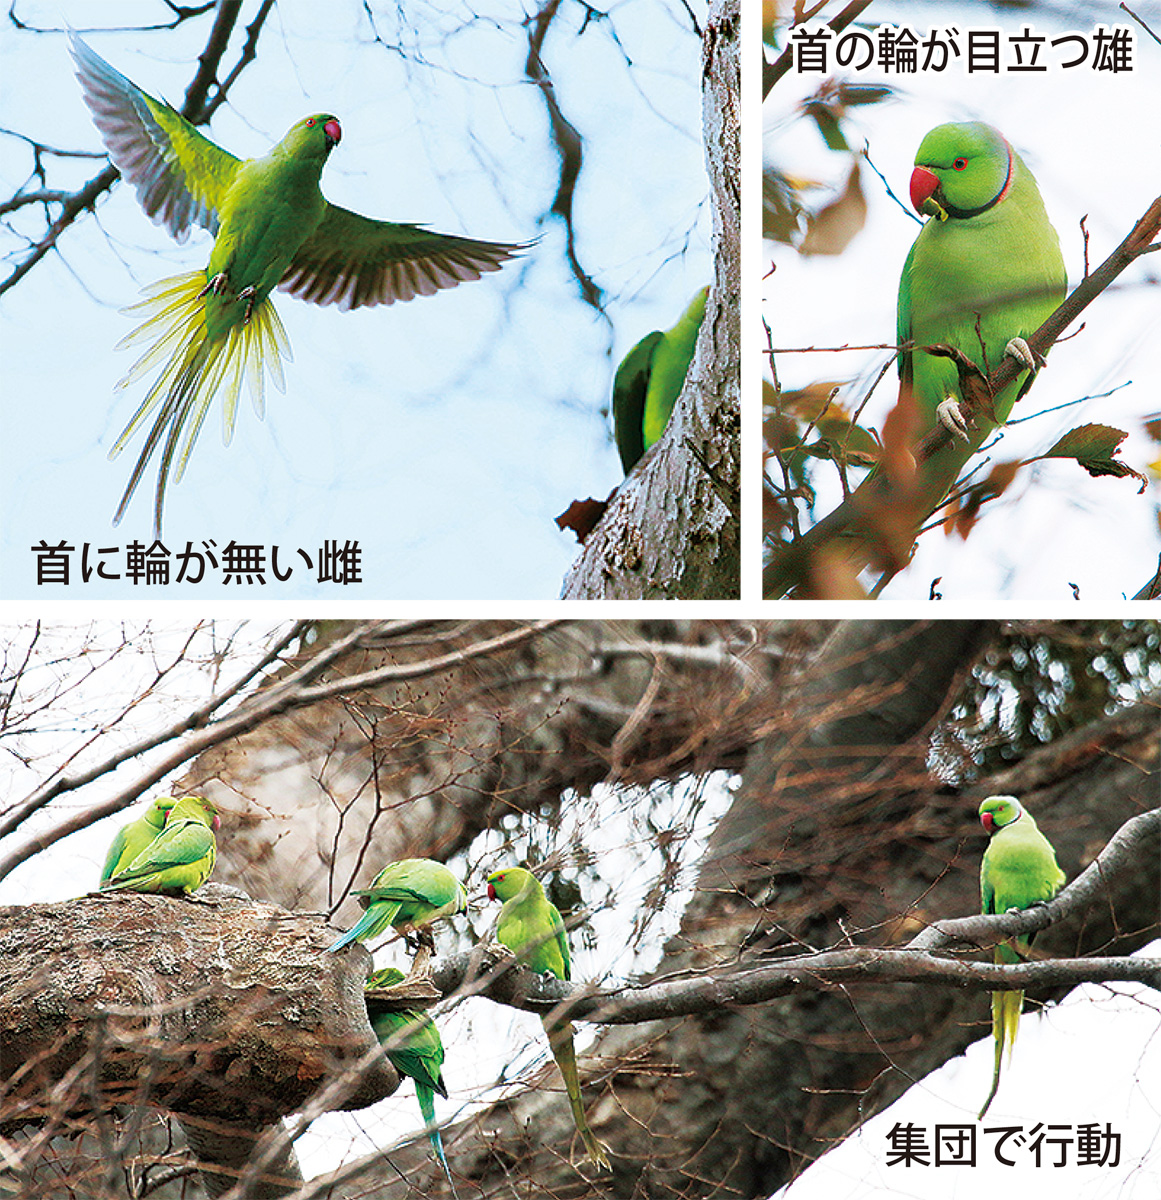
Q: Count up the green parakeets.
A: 9